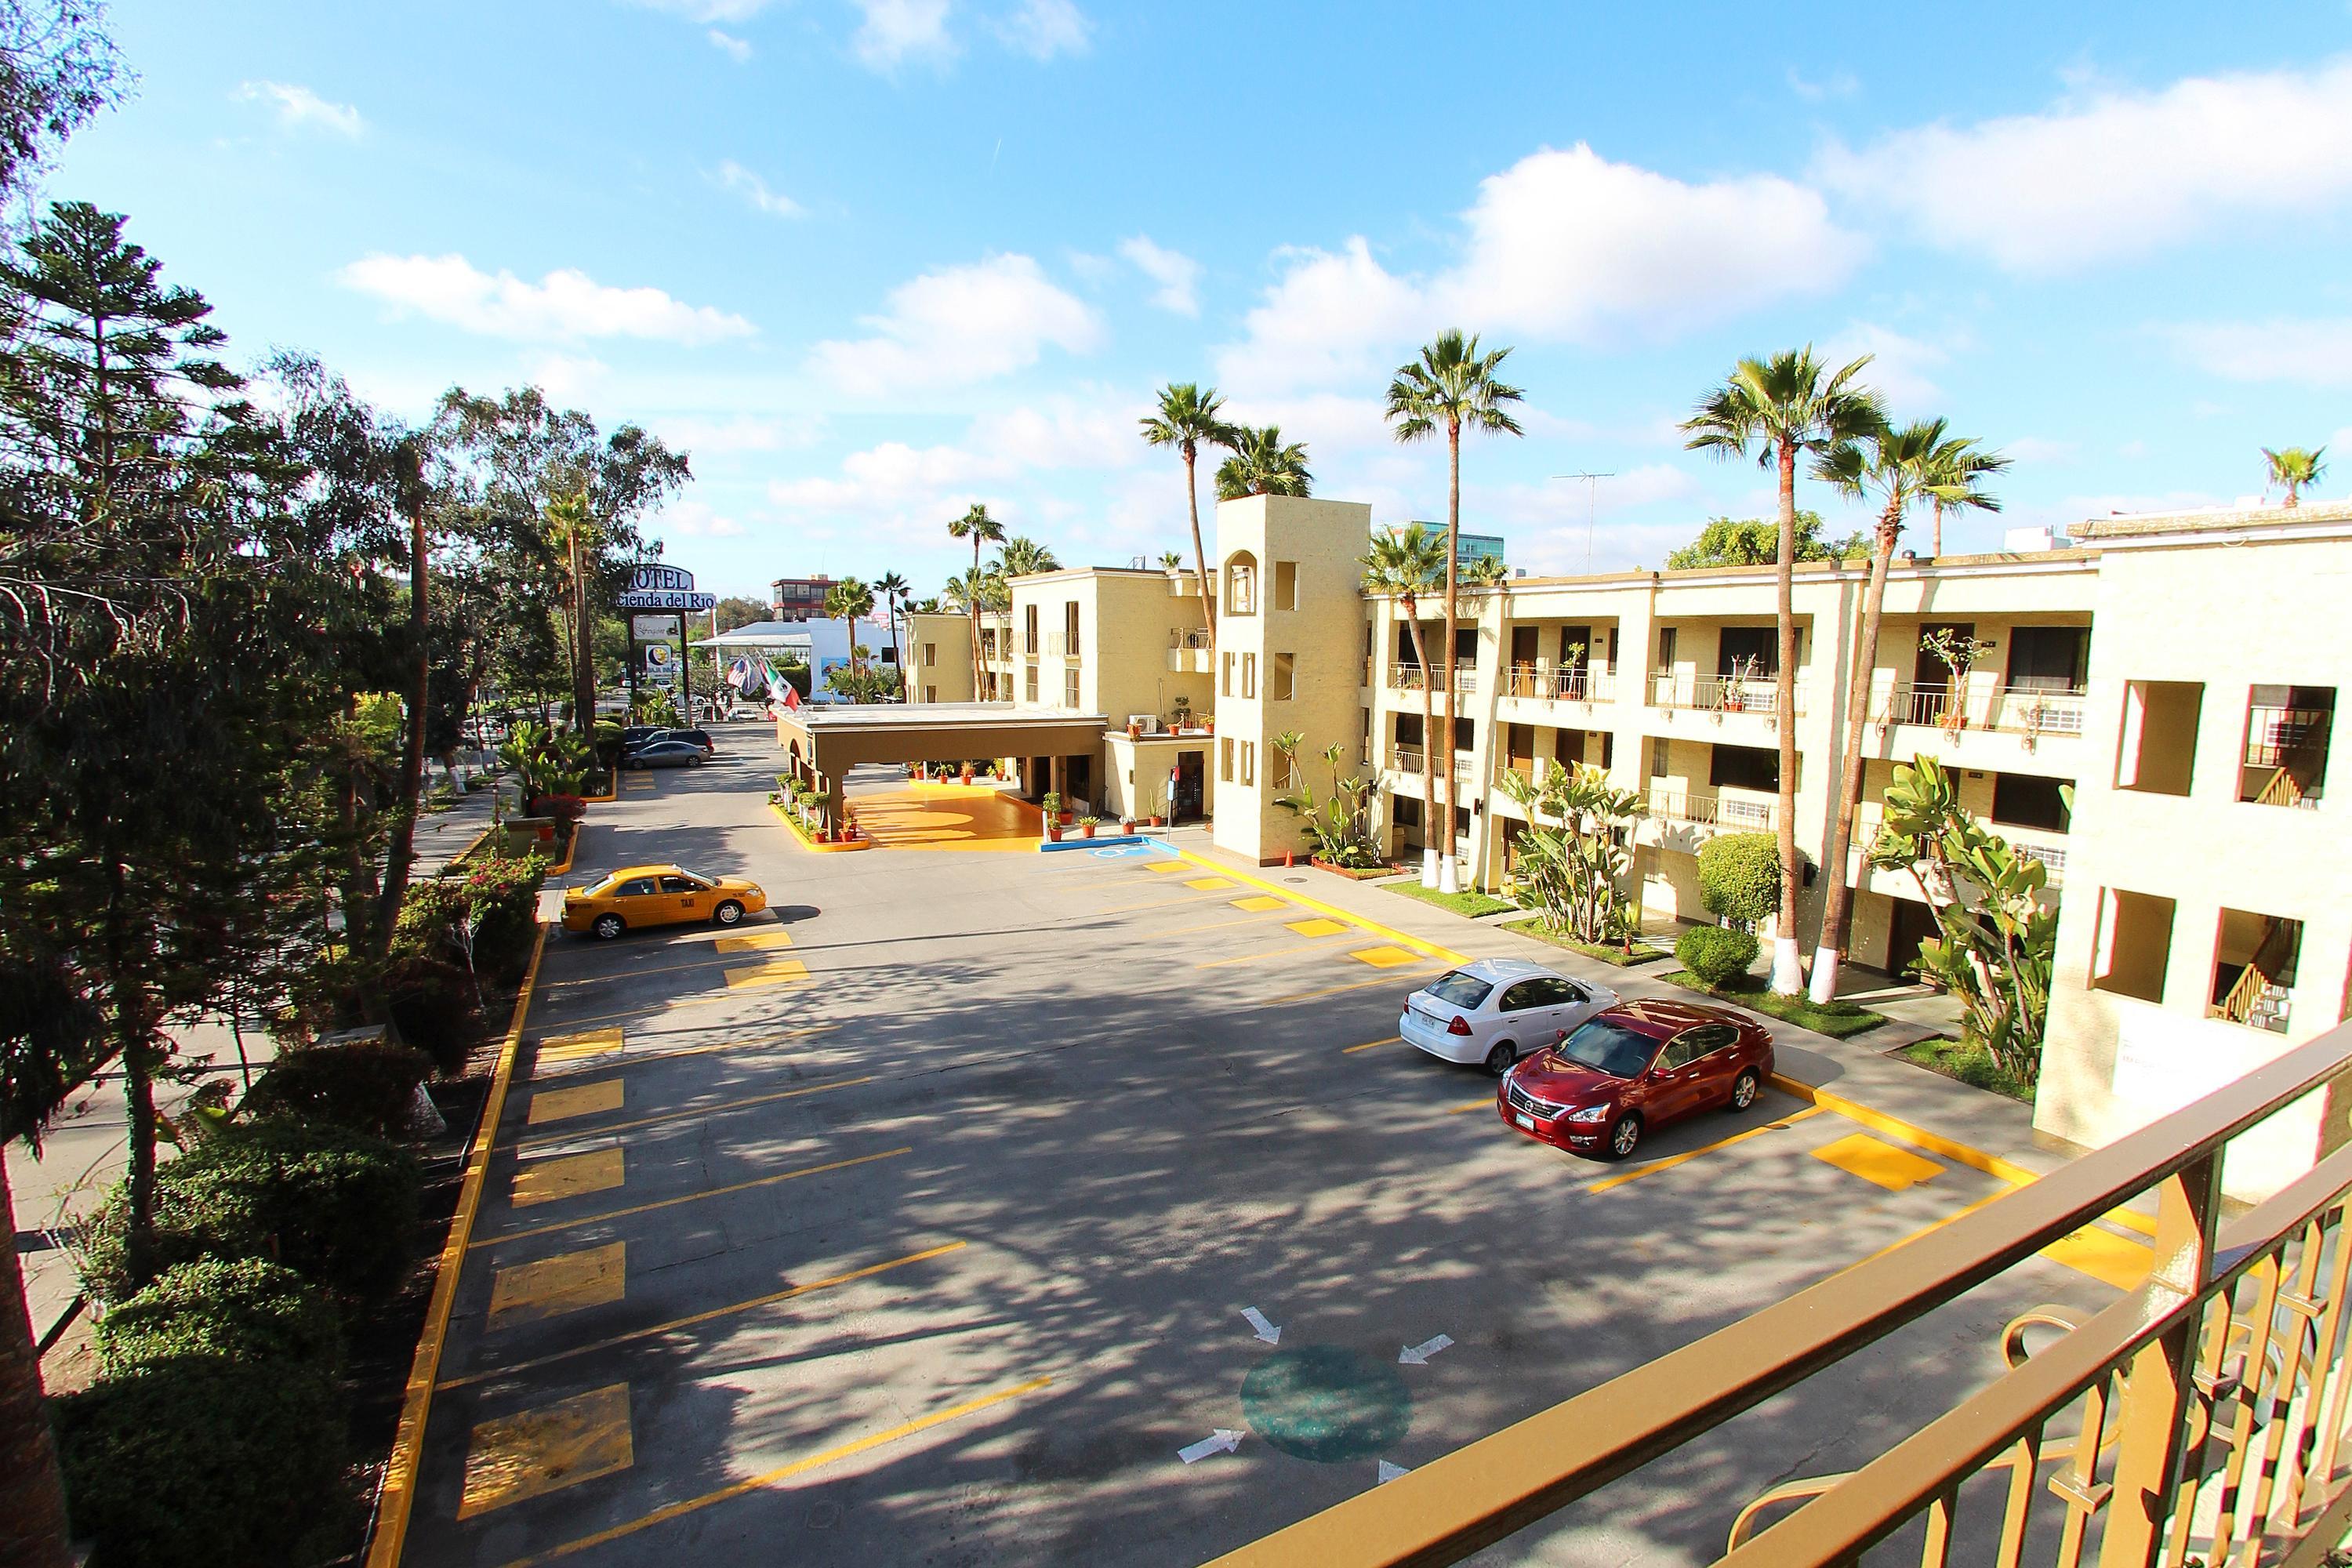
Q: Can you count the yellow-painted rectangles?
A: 14